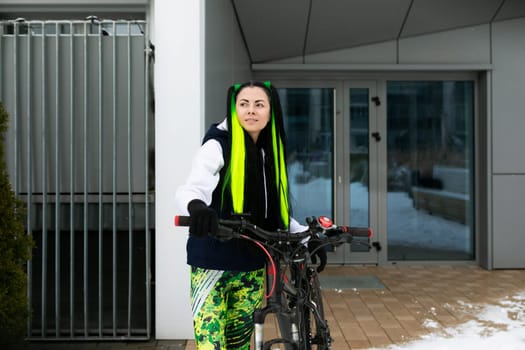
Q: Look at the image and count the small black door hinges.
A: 3